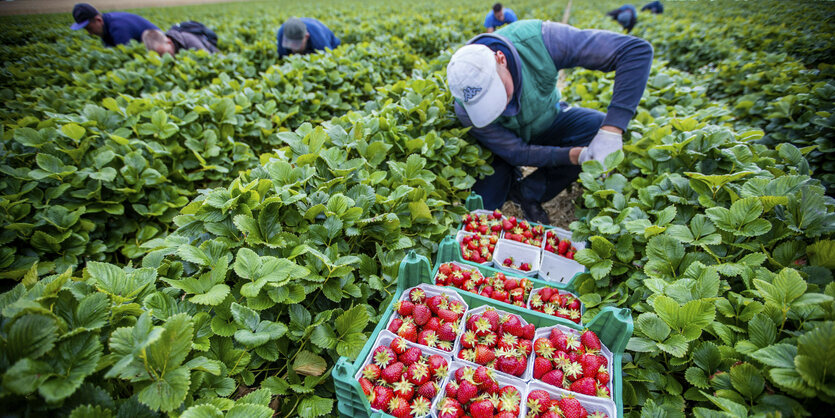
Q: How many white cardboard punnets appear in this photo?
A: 15